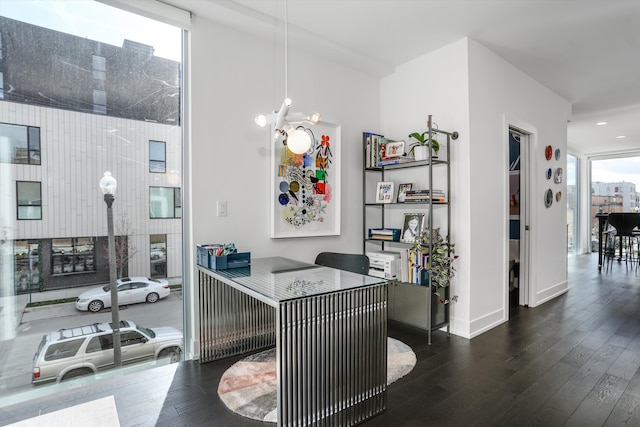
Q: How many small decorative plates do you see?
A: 6